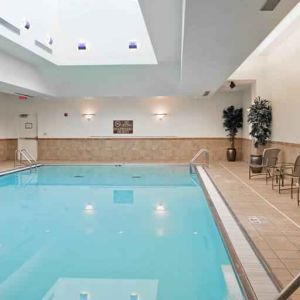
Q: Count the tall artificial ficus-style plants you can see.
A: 2